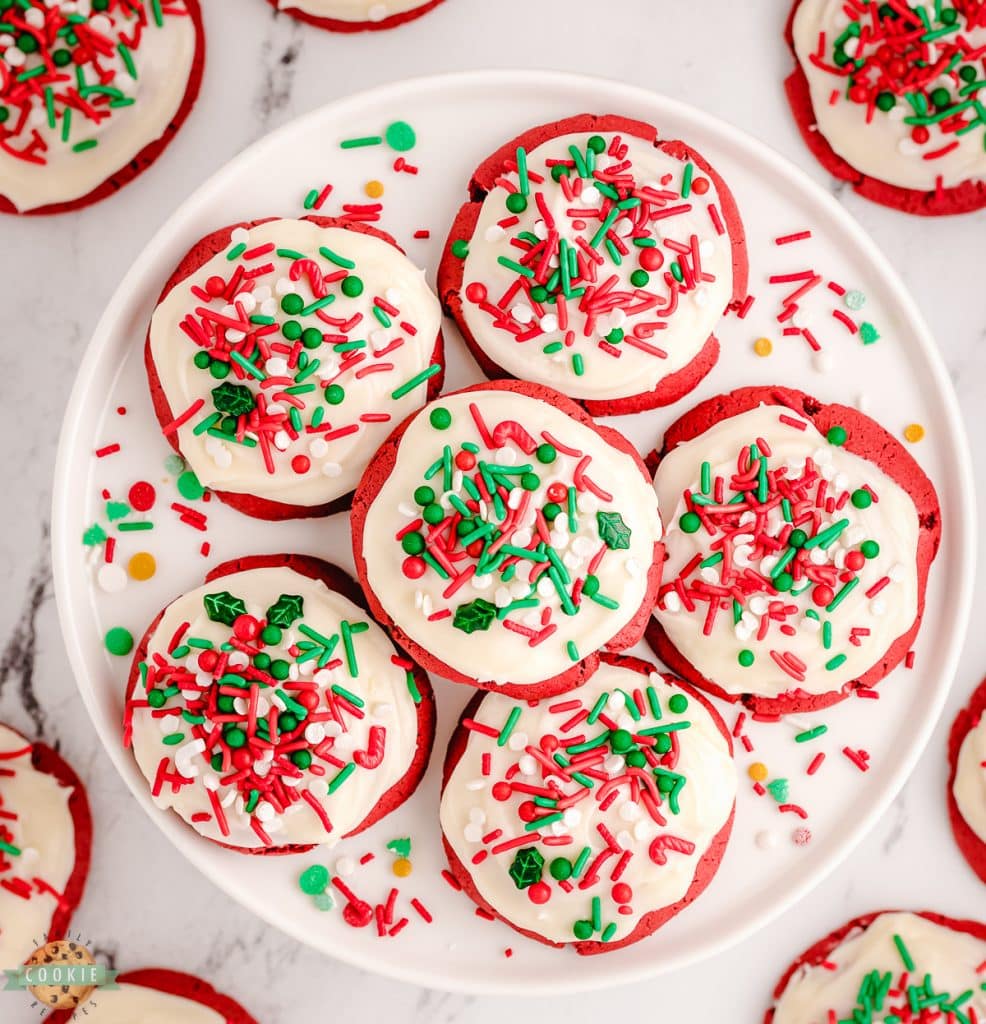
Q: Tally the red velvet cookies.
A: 13